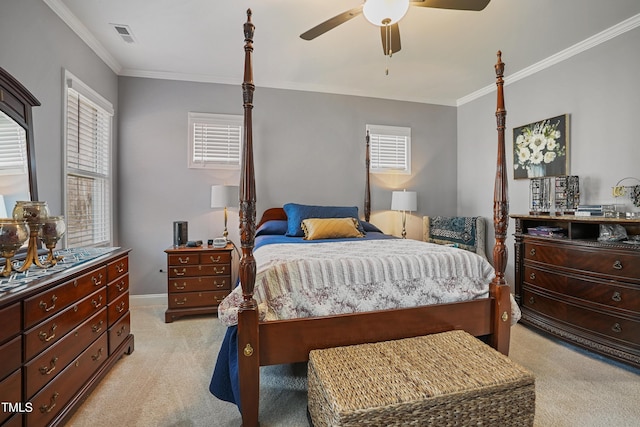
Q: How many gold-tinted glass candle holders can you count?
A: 3